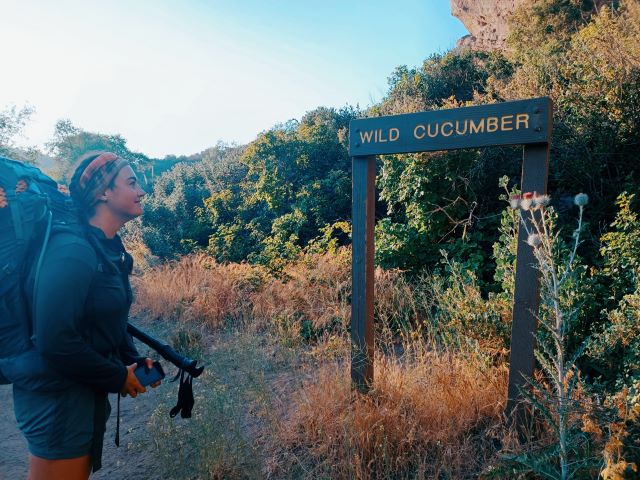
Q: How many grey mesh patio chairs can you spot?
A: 0